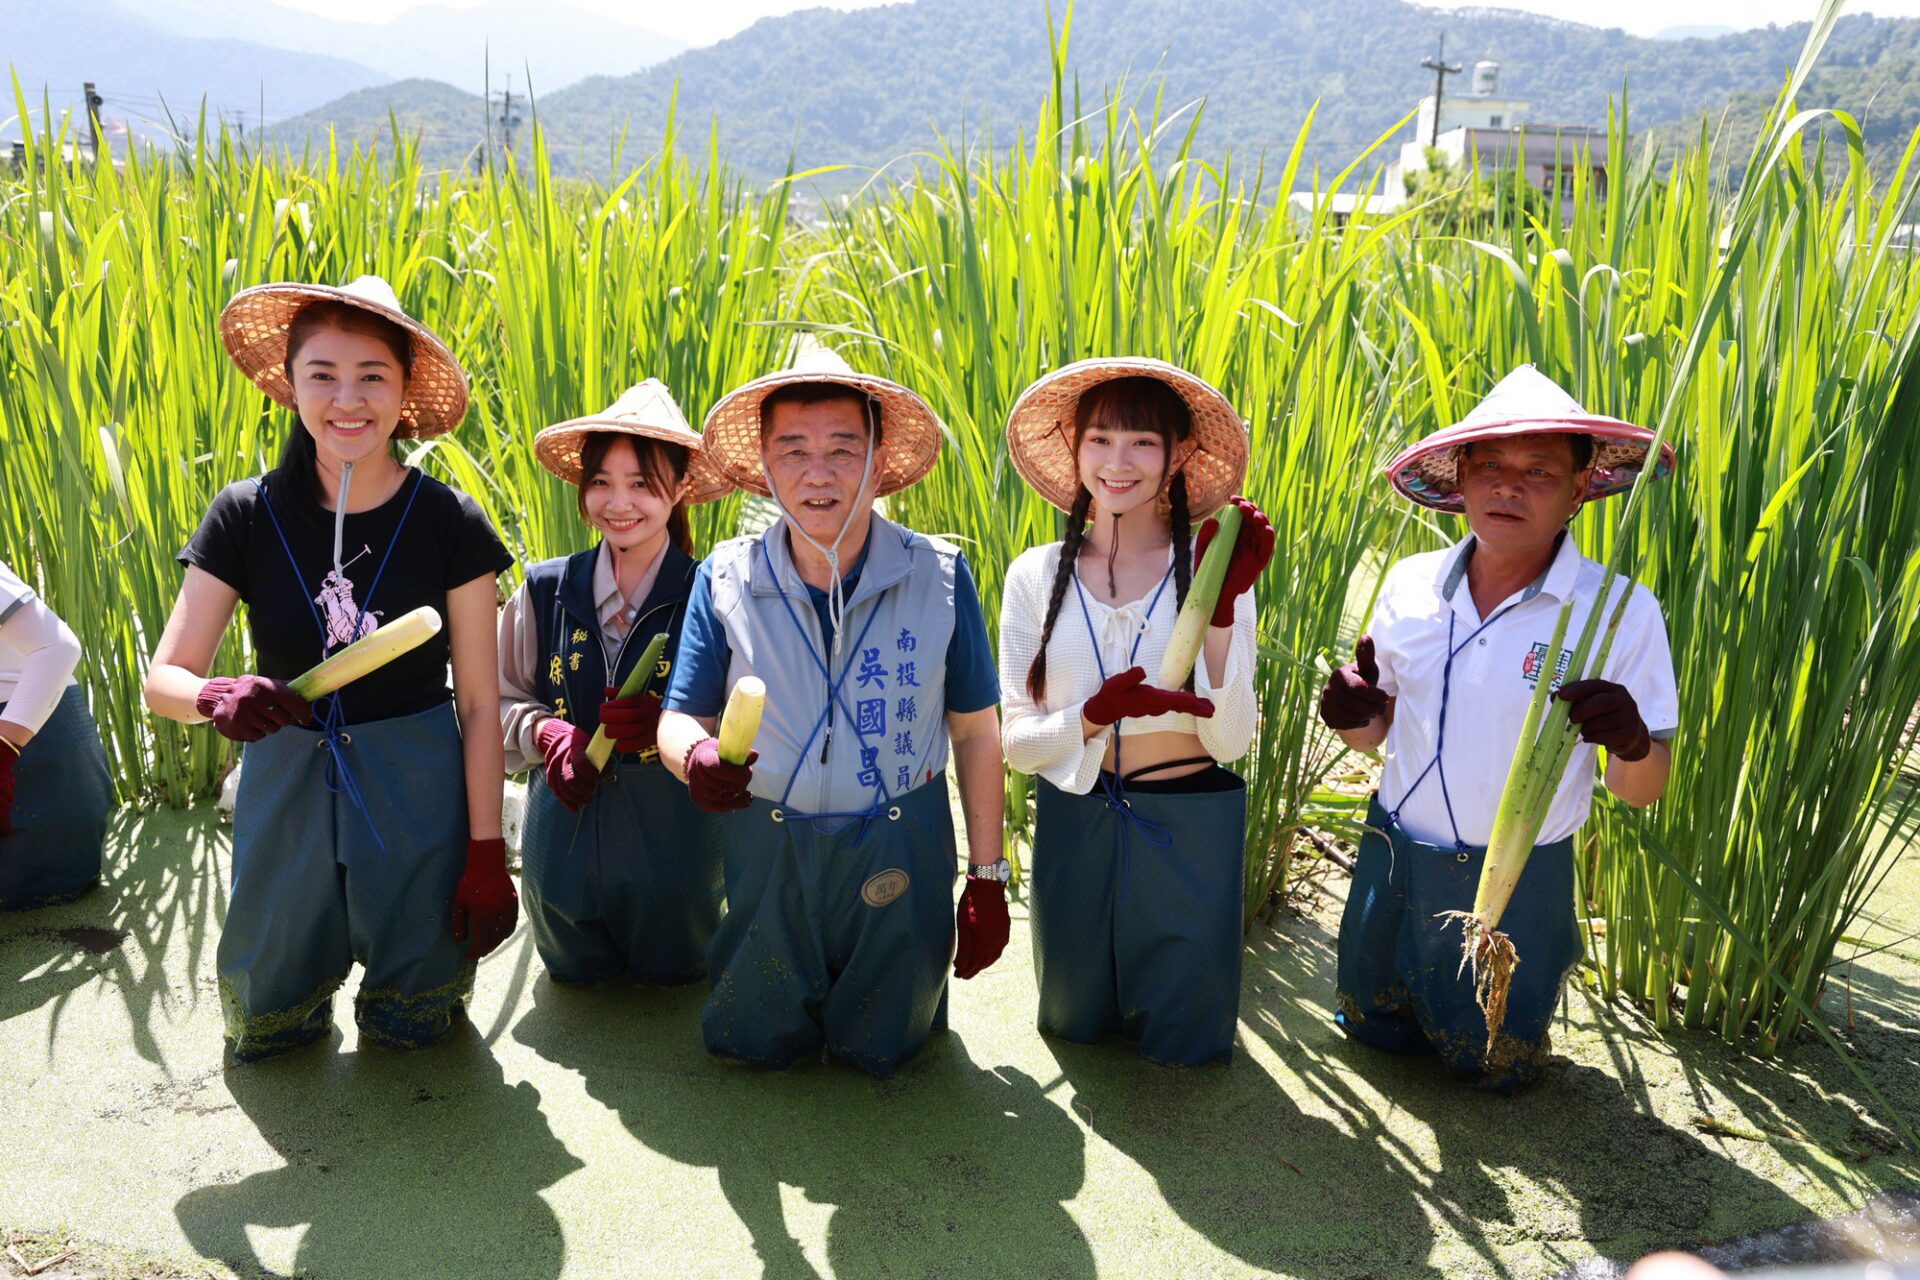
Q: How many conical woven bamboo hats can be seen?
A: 5